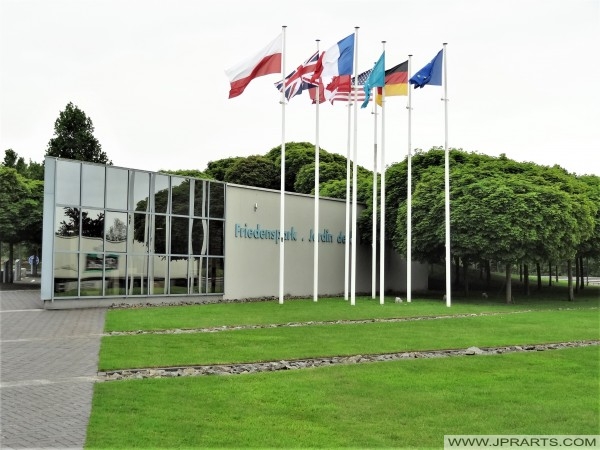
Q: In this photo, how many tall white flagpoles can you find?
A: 8